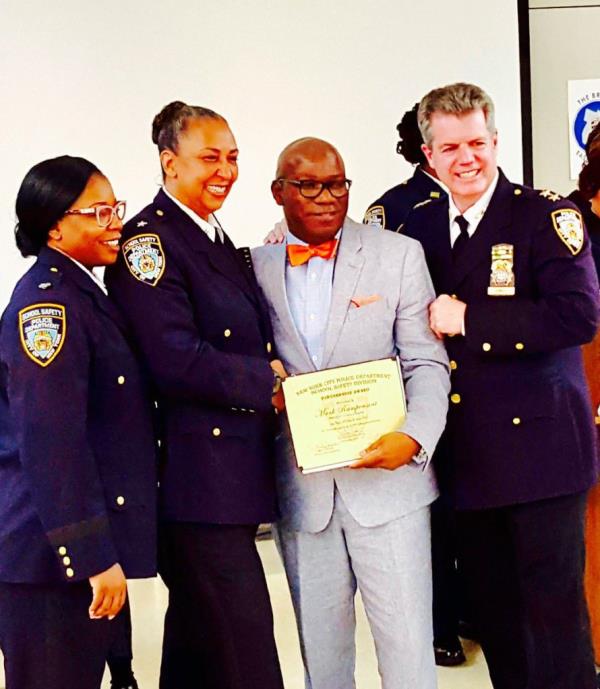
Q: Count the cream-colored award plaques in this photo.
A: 1